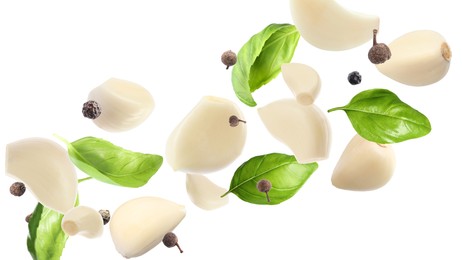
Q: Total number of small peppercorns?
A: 10